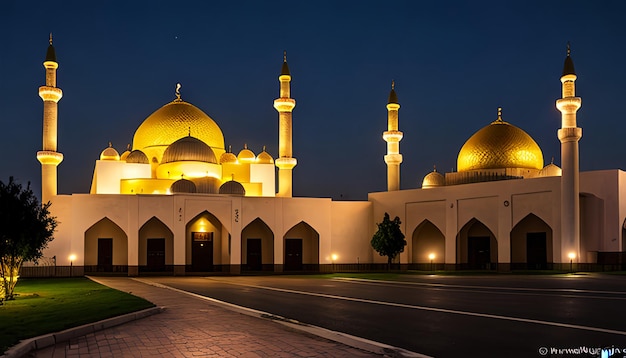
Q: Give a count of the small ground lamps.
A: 4